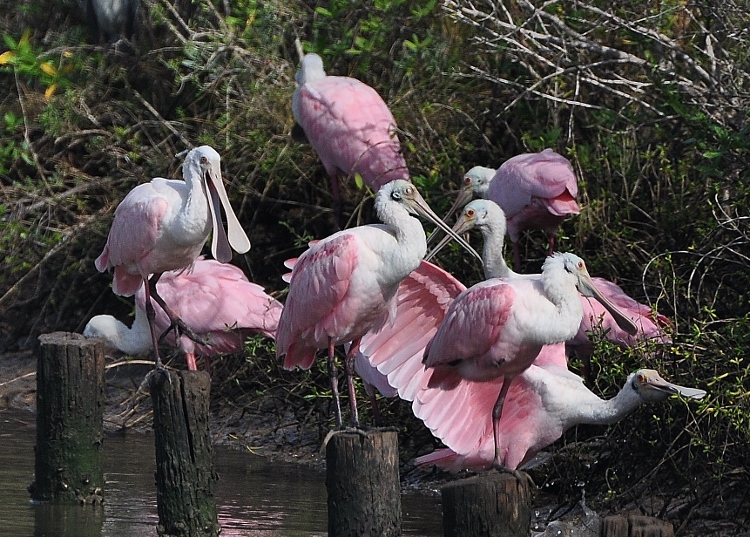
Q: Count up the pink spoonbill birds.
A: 8